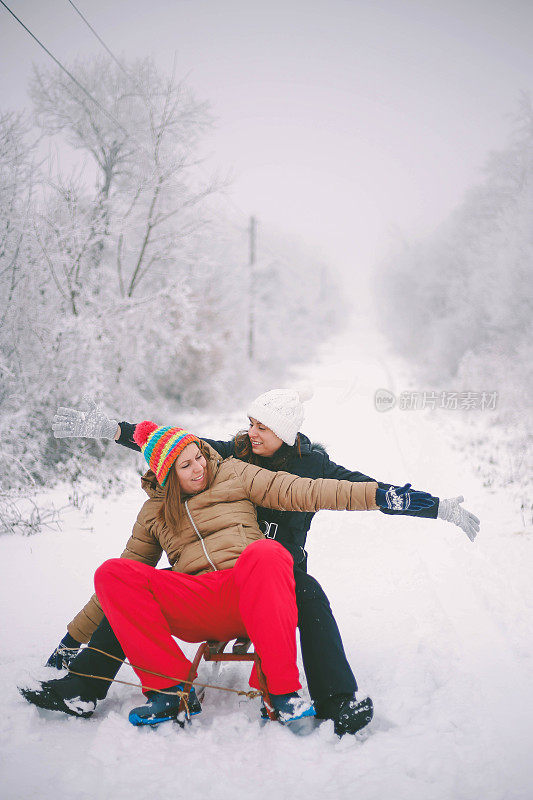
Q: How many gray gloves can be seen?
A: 2